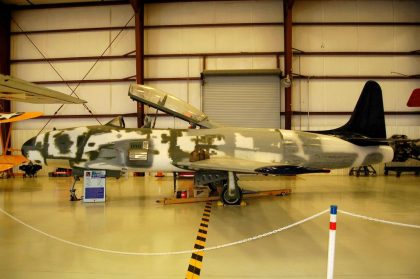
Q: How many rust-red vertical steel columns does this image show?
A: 3